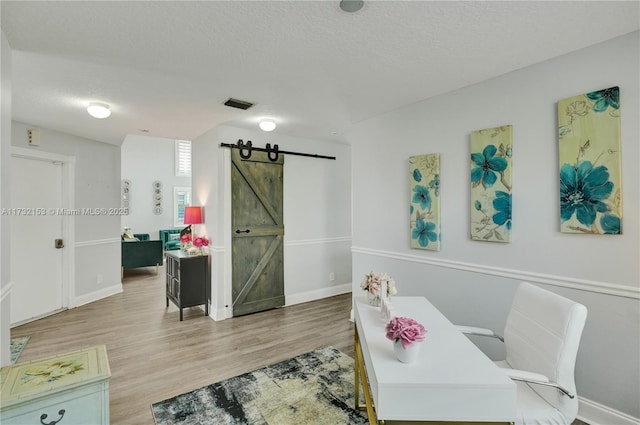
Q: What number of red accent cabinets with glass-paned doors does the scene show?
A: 0